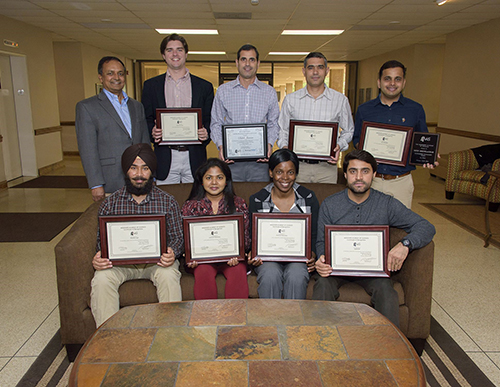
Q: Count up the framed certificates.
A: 8